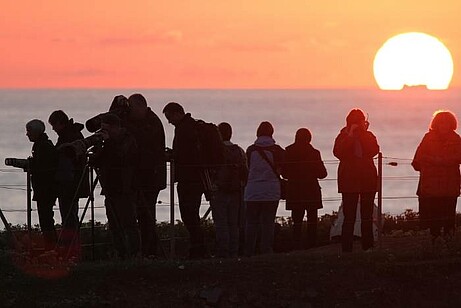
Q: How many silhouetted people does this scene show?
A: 11